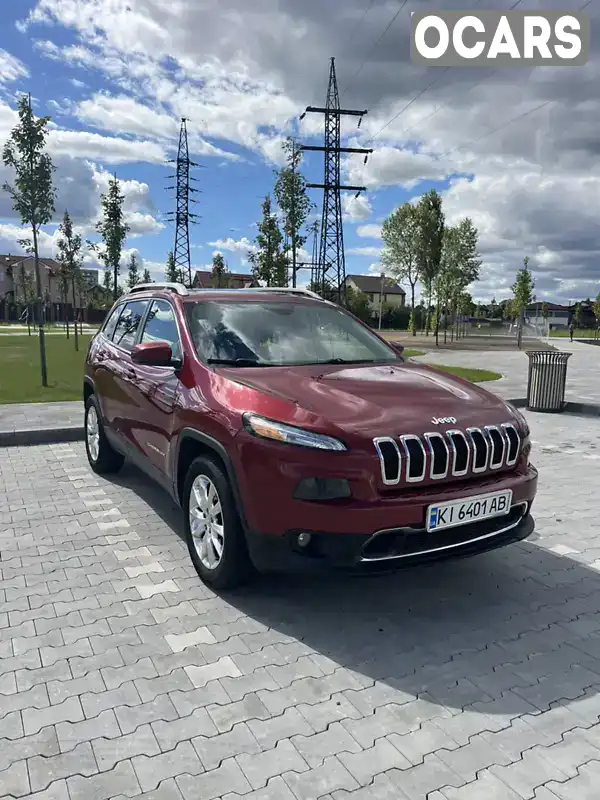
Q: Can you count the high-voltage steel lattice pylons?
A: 2